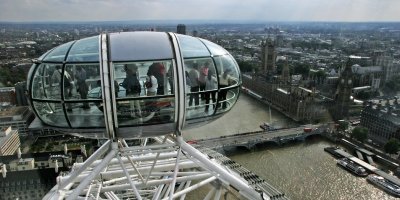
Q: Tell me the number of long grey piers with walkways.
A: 1